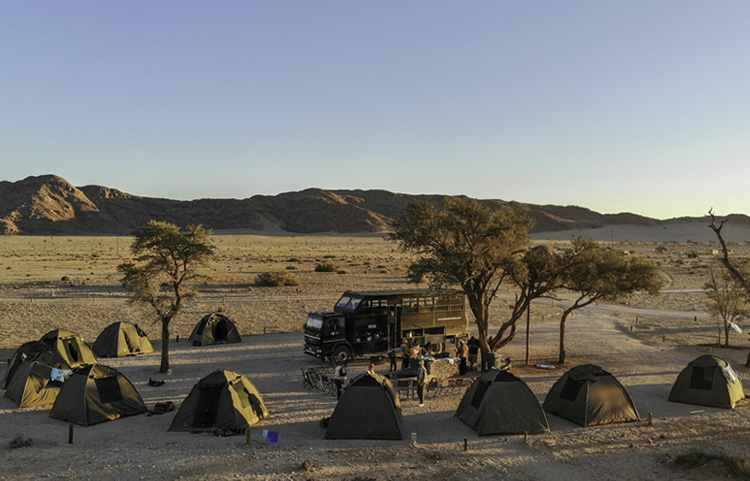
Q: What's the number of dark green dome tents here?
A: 11